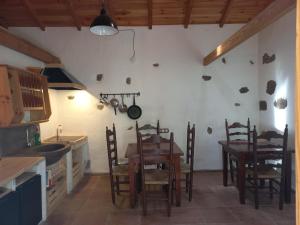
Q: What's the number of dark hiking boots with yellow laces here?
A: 0